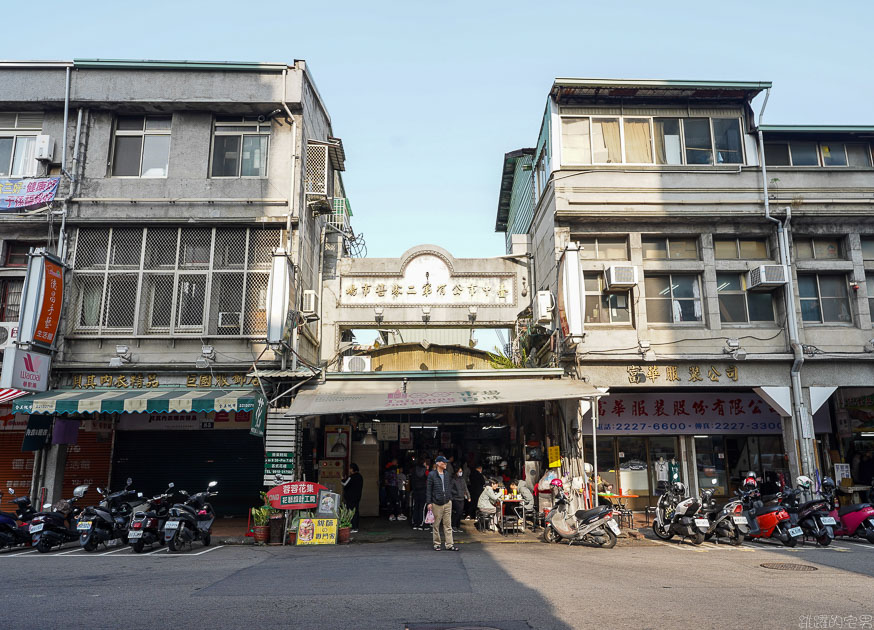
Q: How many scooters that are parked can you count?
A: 11